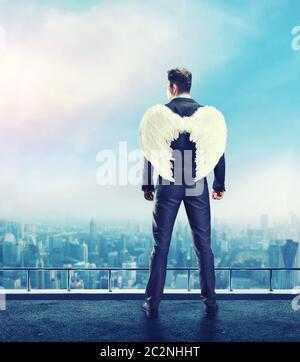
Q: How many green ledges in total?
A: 0